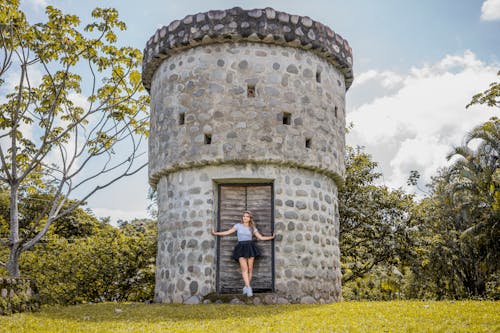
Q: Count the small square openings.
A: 7